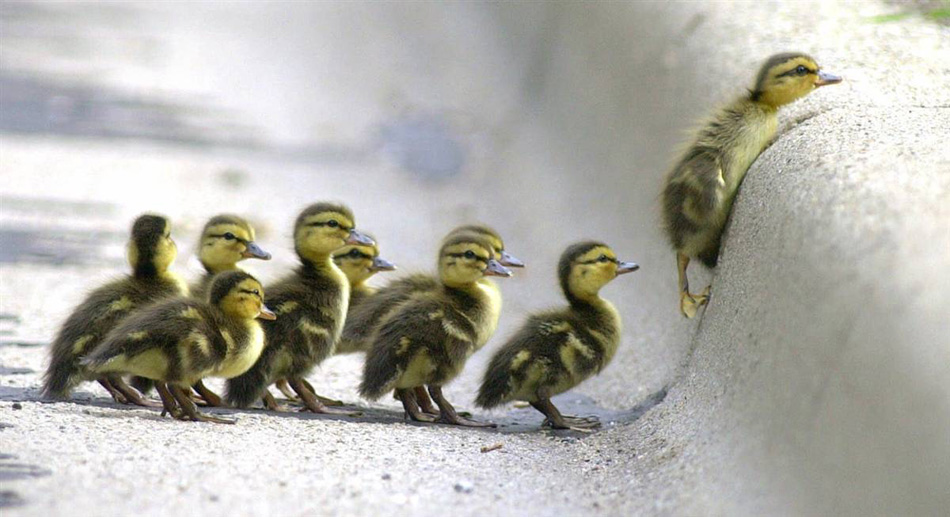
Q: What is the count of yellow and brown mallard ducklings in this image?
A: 9